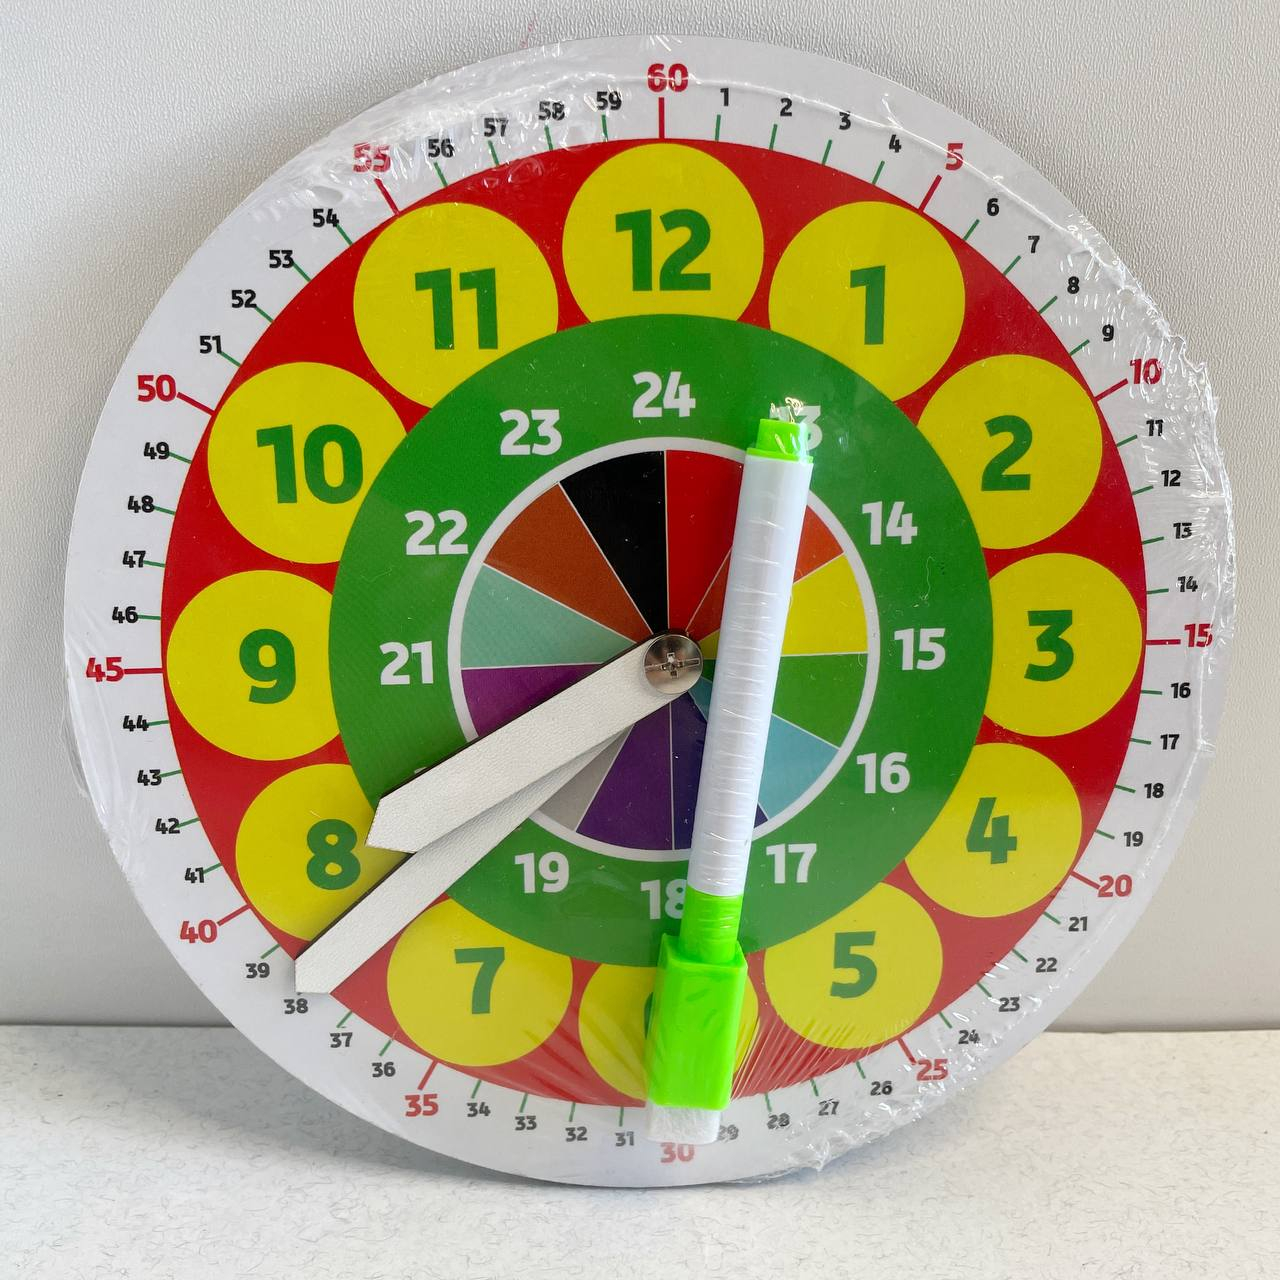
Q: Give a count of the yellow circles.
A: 12